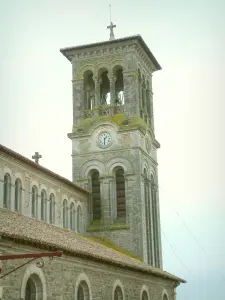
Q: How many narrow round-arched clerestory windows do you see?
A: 8